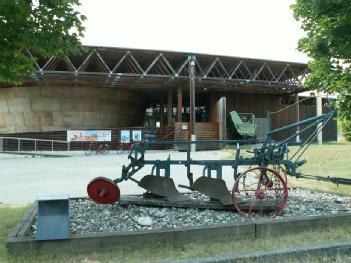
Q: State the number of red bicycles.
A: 2